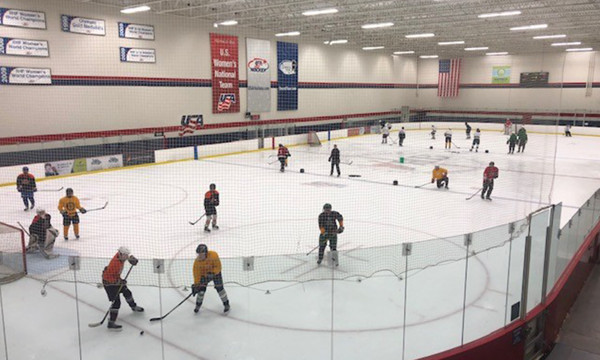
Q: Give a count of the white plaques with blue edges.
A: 6